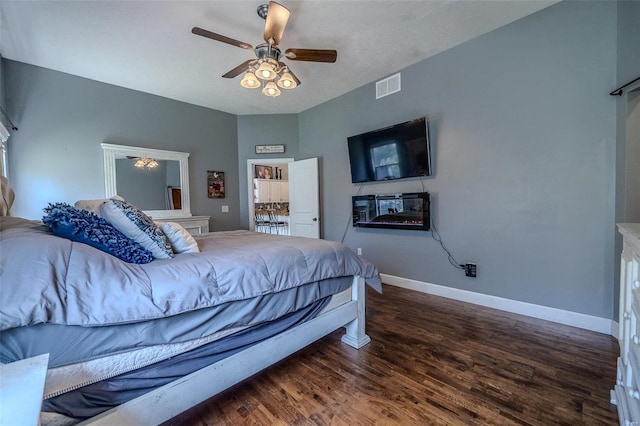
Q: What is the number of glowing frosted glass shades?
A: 4